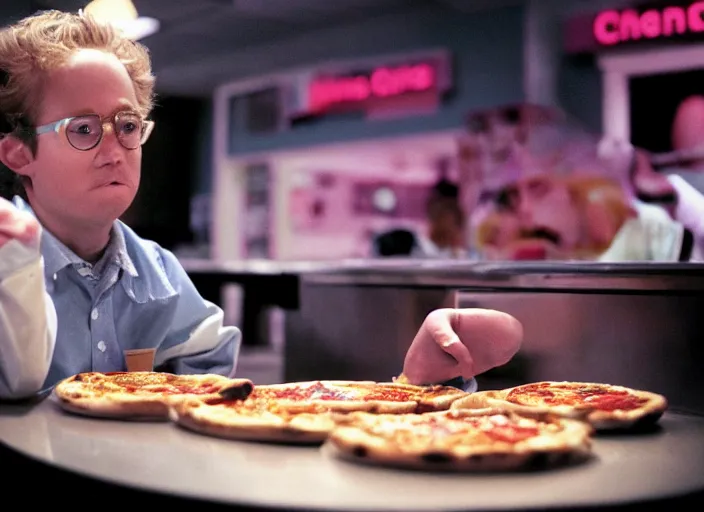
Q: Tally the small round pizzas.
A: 5